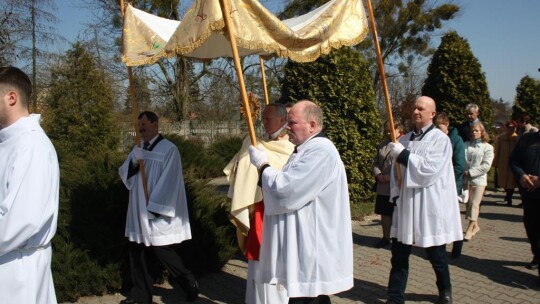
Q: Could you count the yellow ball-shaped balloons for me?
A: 0